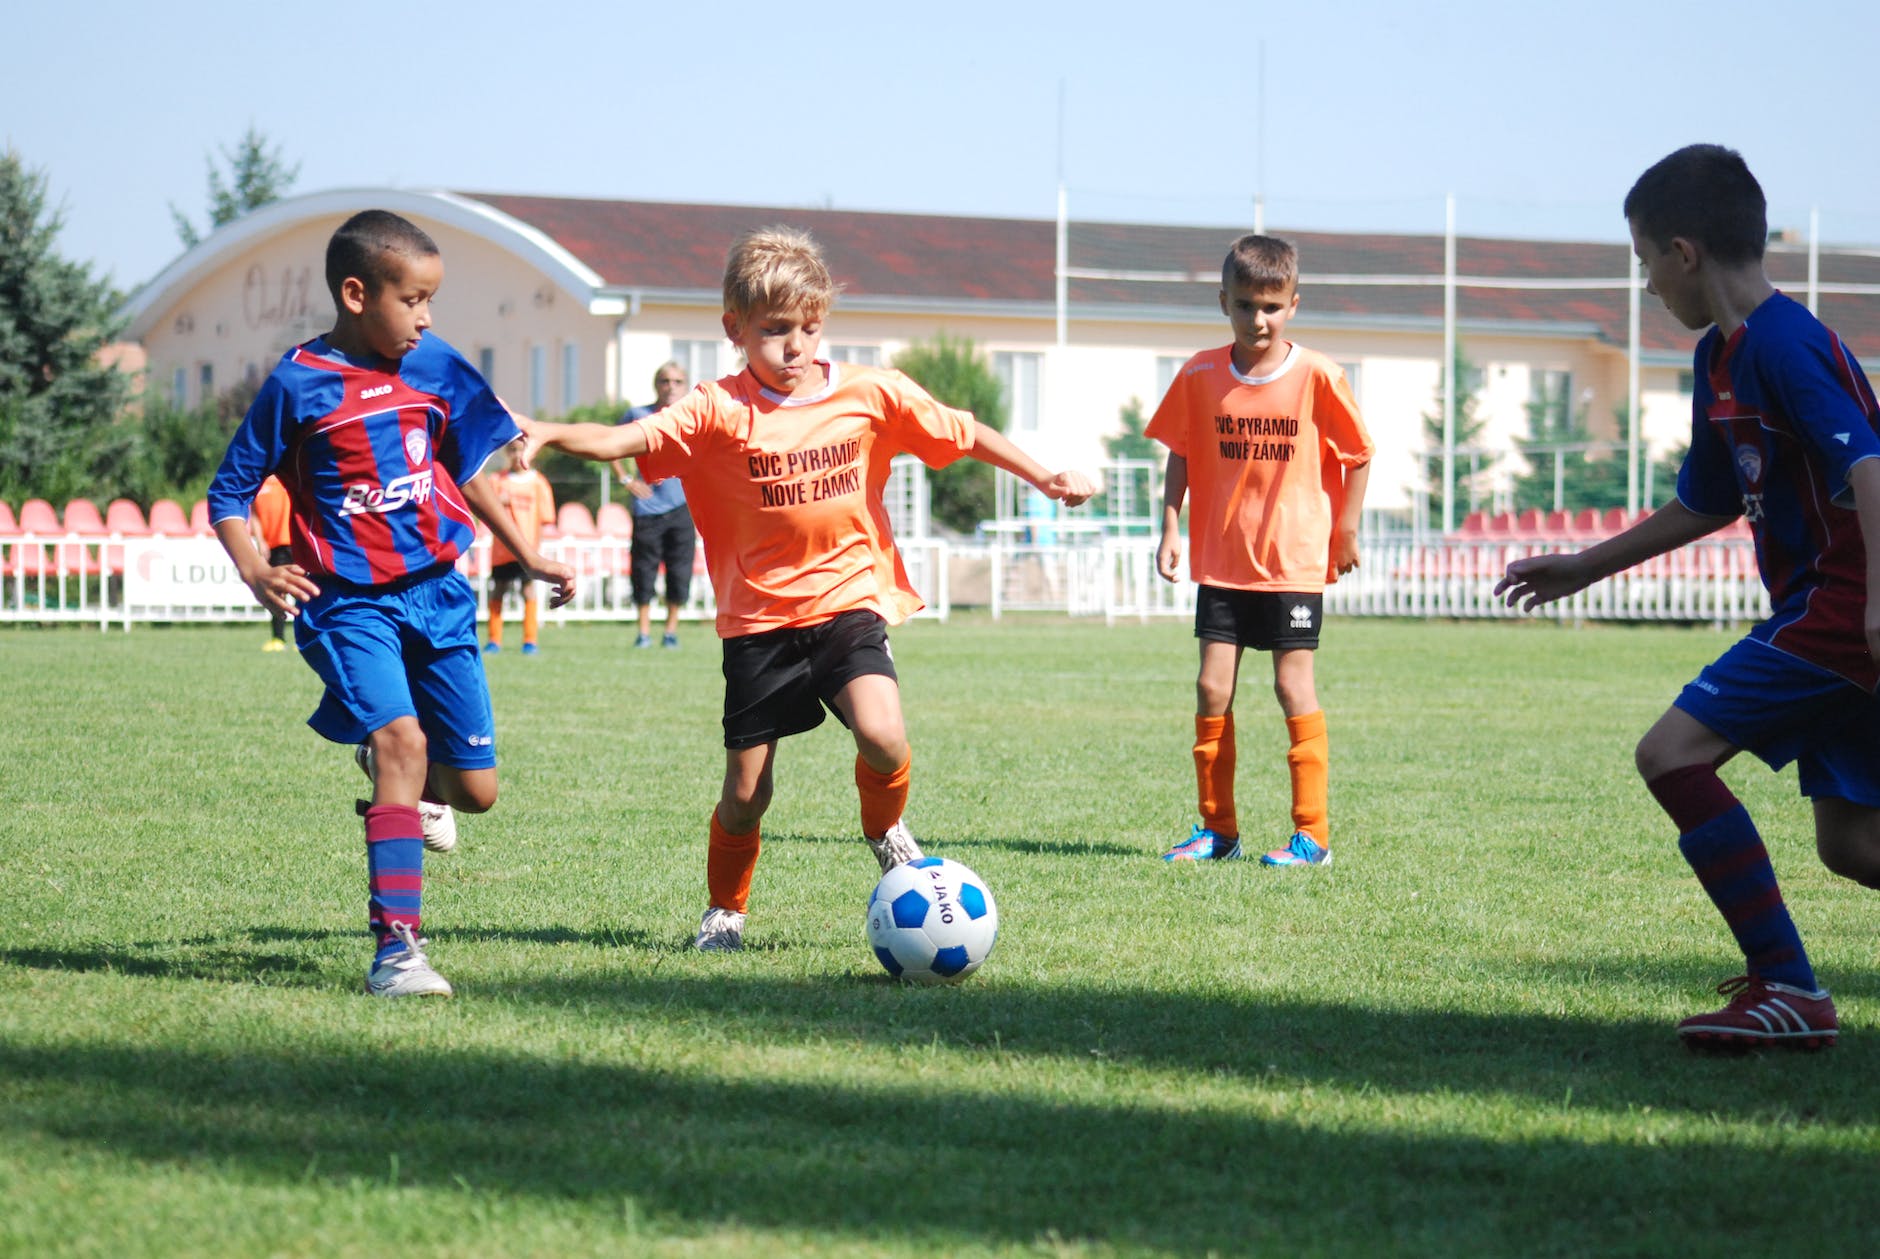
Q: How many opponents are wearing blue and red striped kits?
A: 2